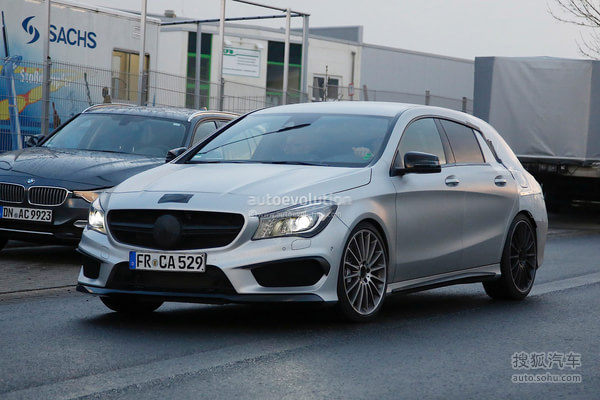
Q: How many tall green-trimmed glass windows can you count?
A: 2